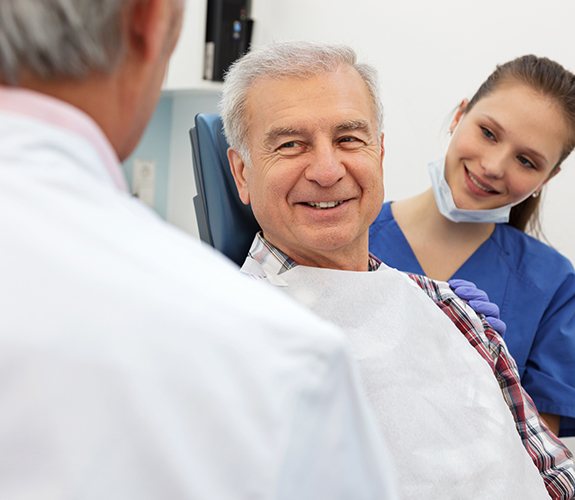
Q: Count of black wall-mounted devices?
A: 1